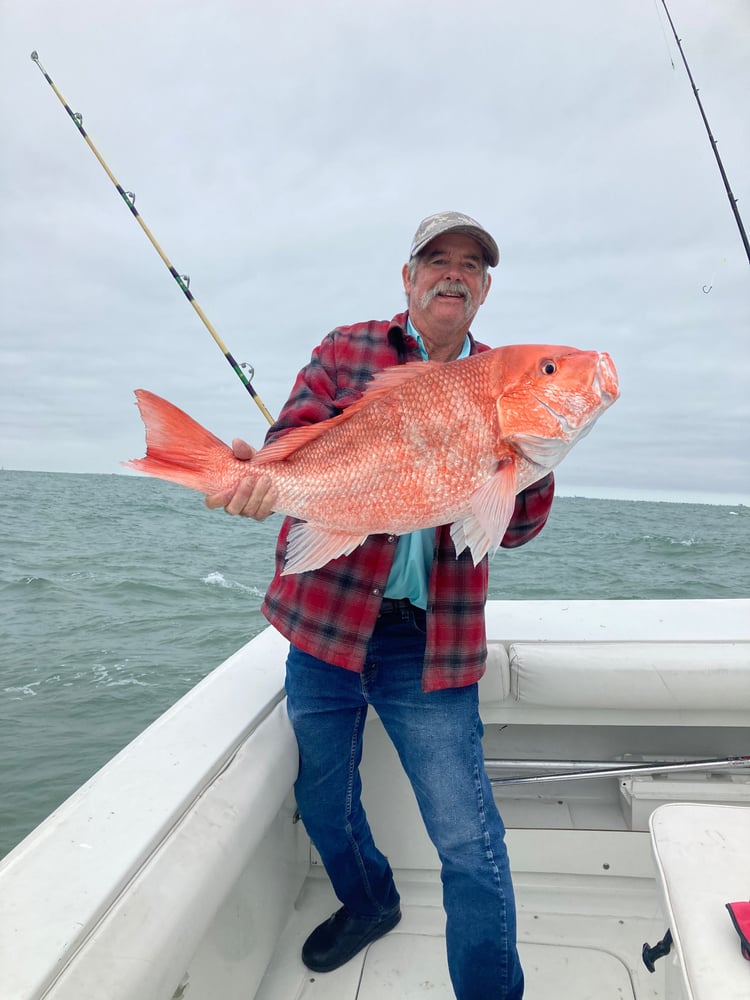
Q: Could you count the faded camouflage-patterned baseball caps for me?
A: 1